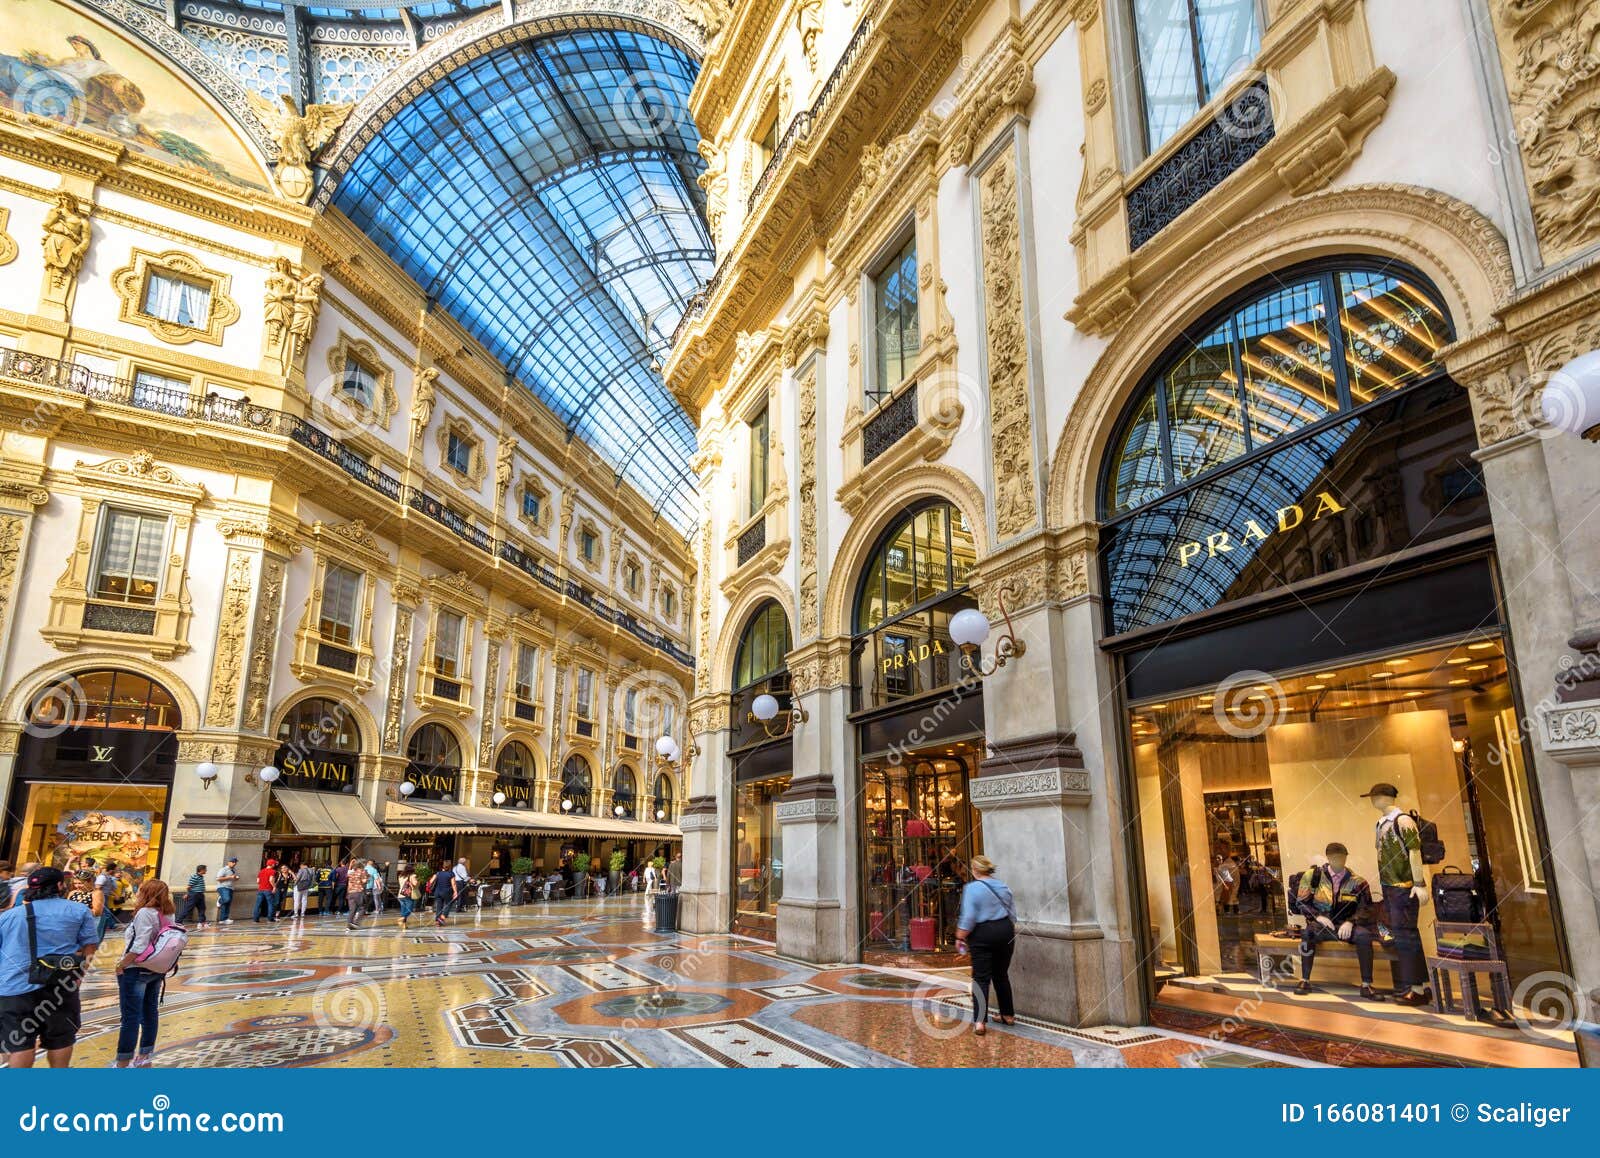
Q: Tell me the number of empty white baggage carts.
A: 0